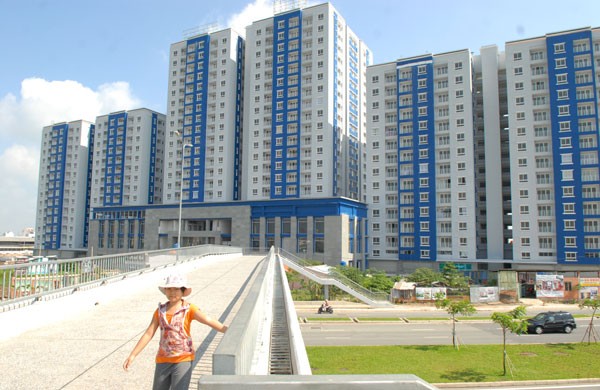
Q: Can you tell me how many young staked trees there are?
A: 3